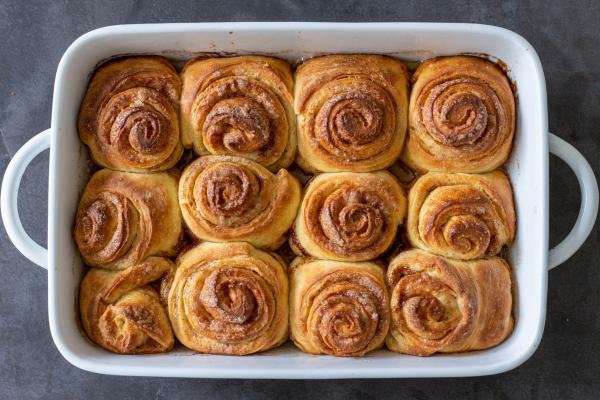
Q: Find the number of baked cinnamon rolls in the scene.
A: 12